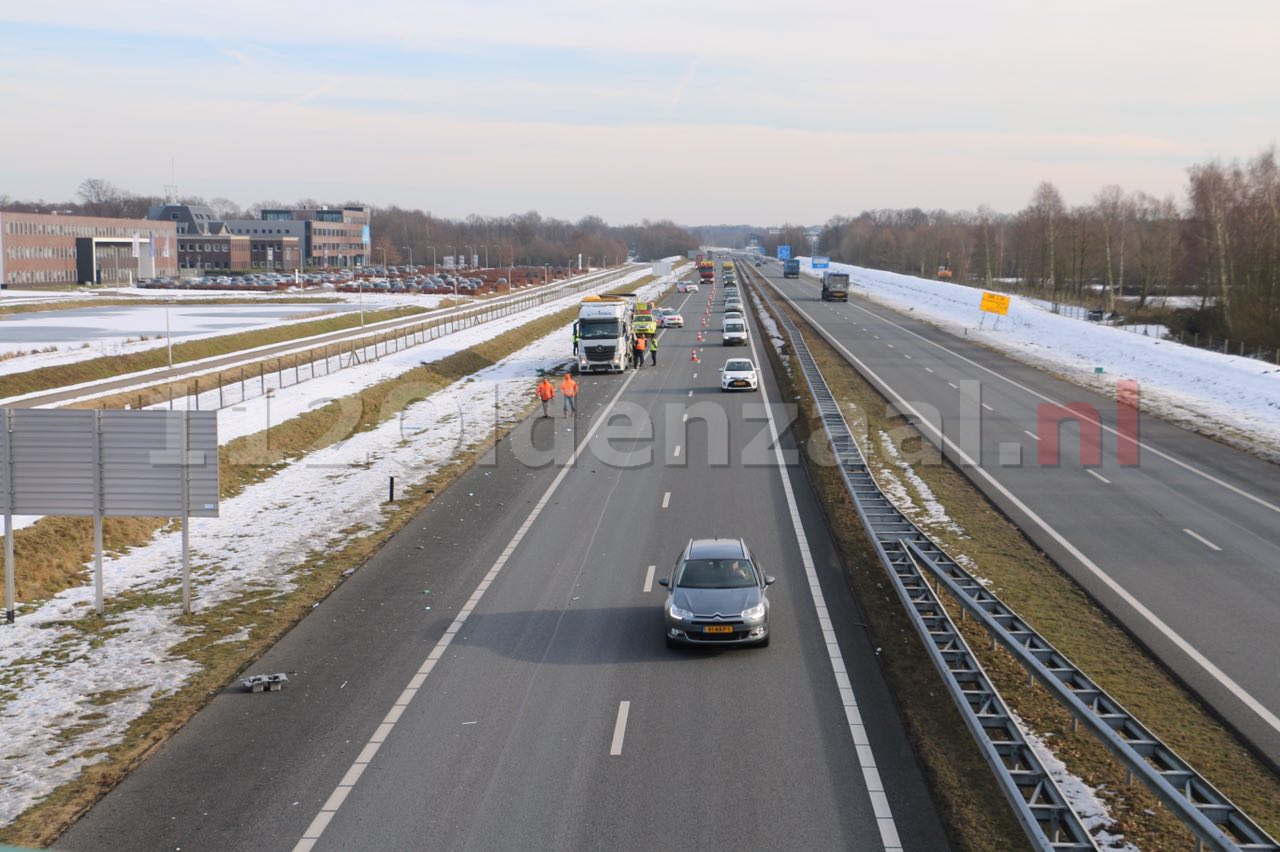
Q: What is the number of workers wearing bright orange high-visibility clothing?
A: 3